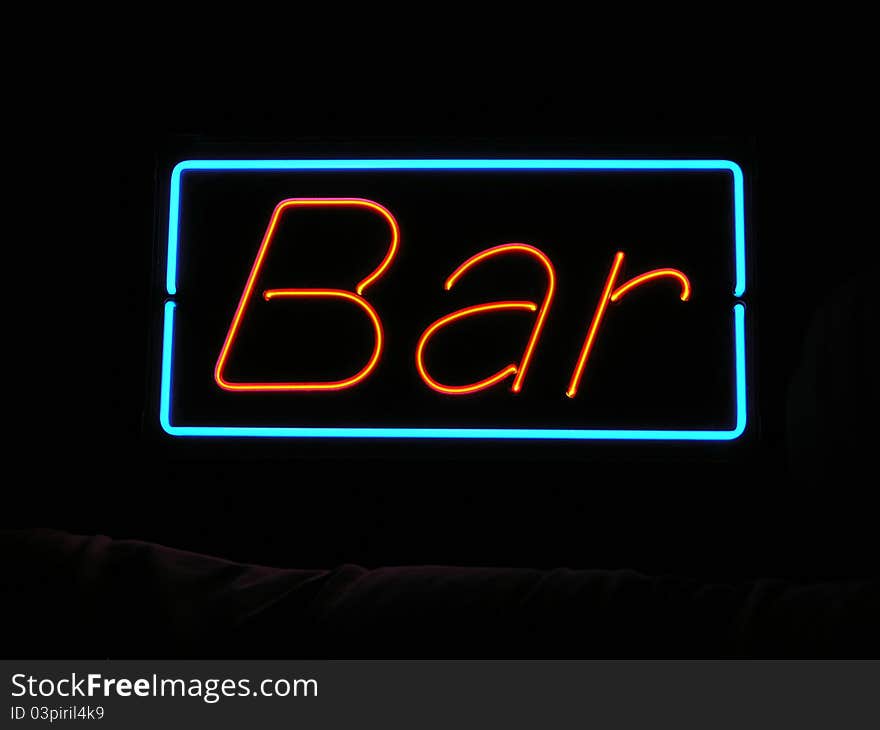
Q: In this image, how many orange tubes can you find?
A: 5